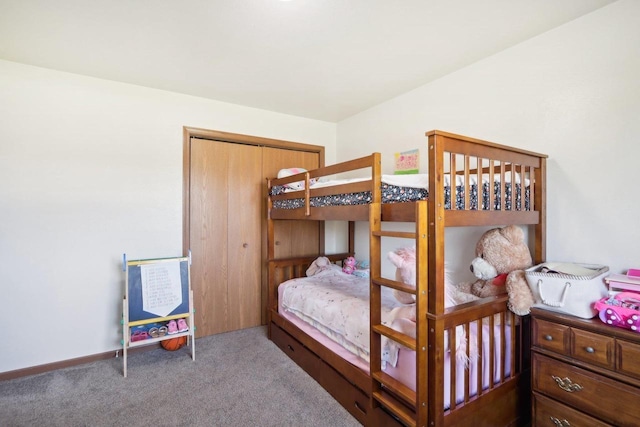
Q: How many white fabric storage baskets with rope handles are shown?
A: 1